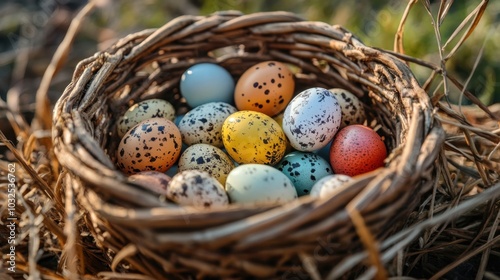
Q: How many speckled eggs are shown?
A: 14